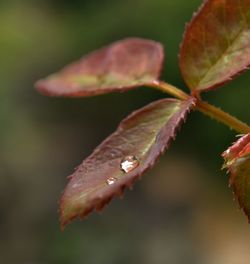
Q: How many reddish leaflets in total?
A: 4